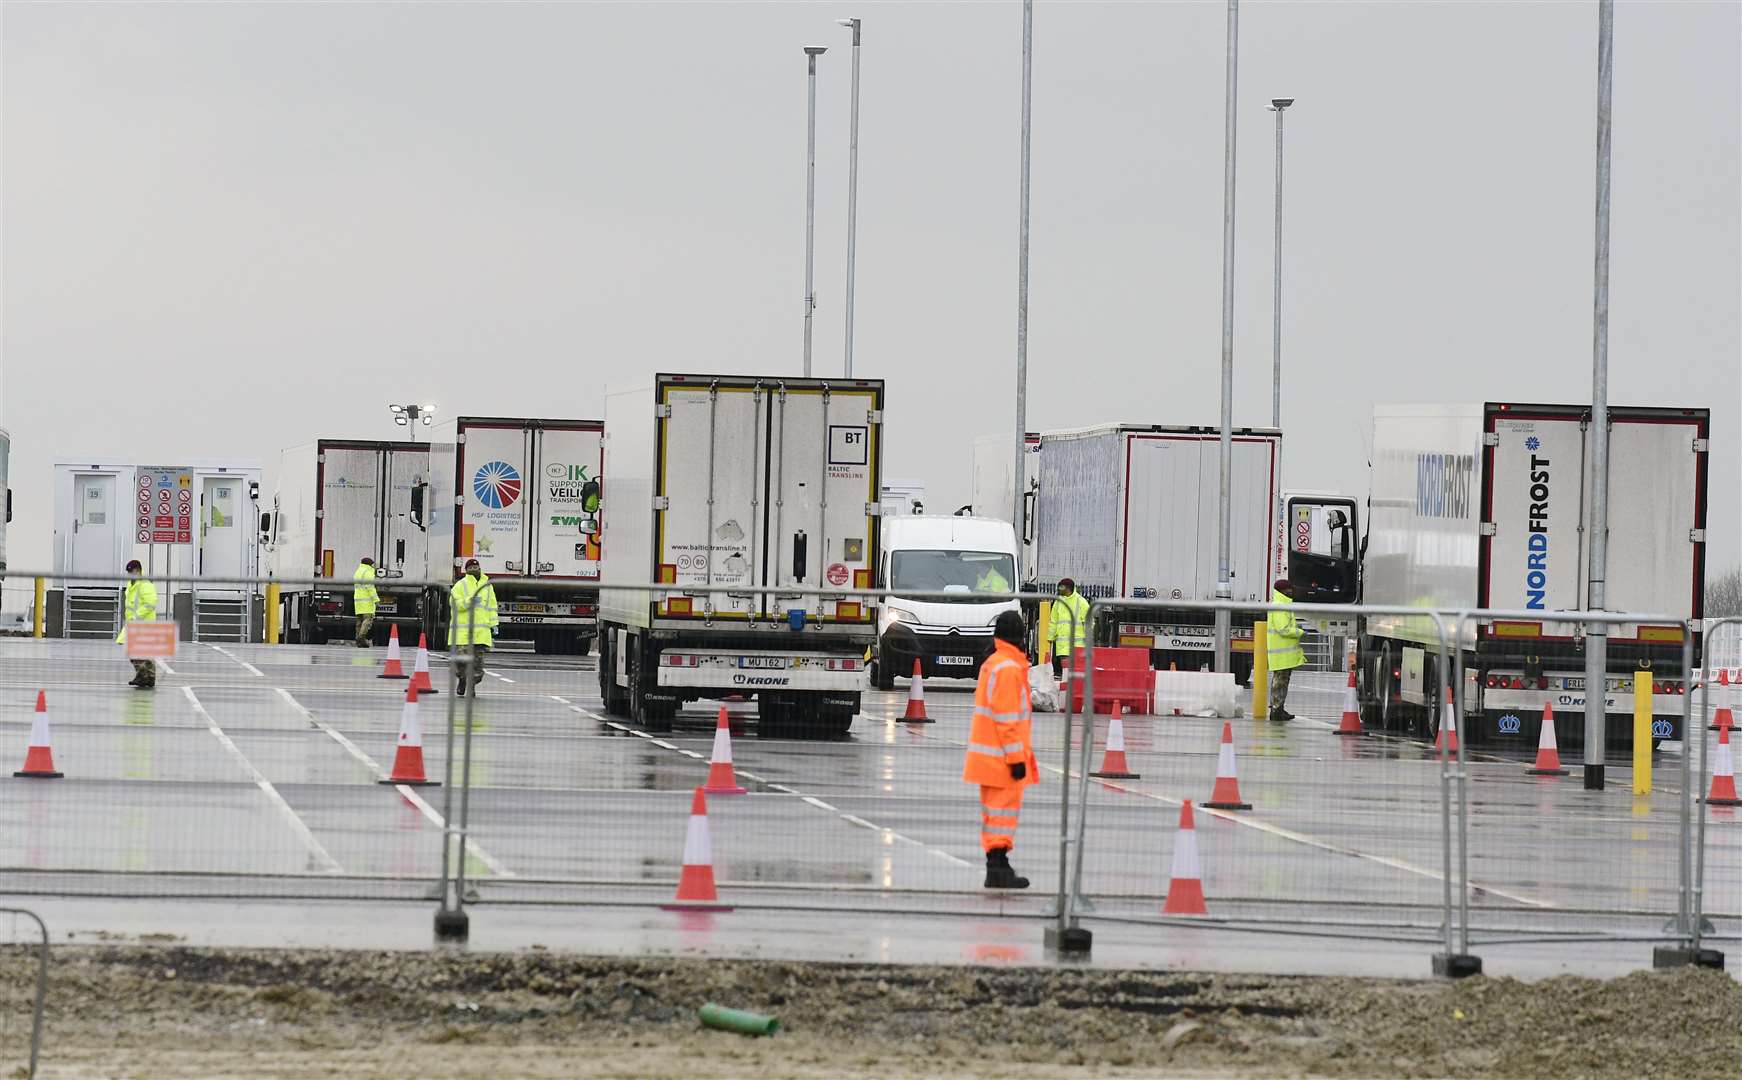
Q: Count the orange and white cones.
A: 15